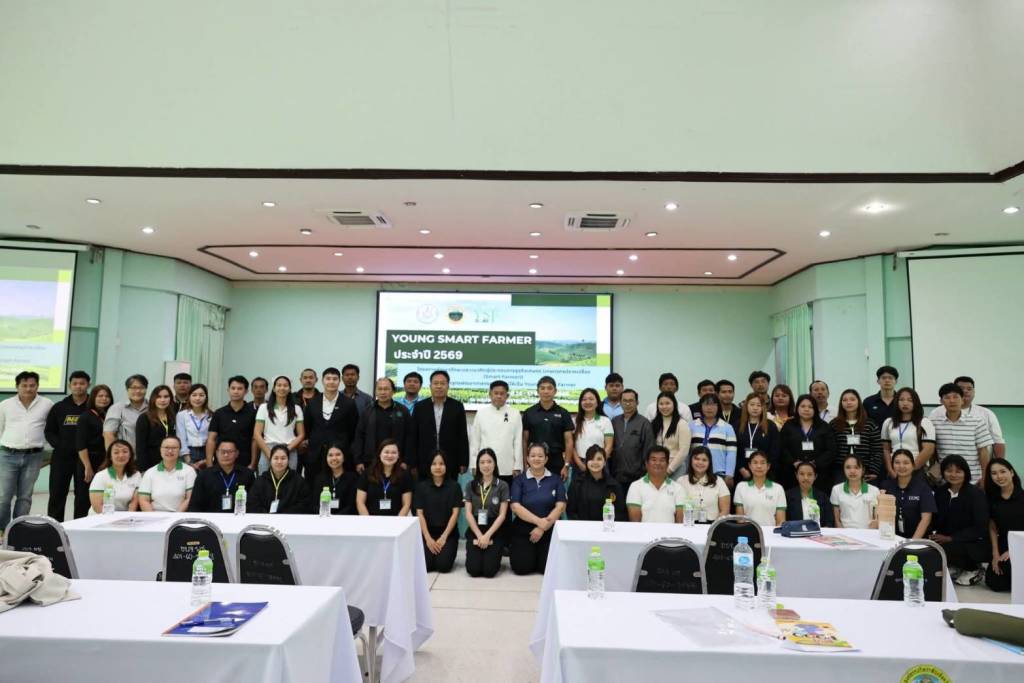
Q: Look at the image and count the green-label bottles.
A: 10